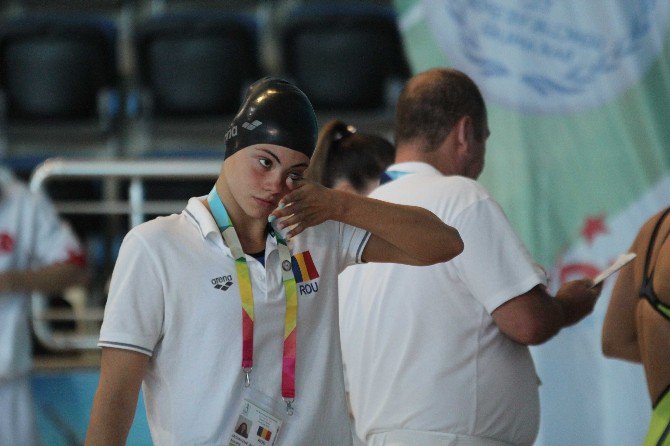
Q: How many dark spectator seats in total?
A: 3